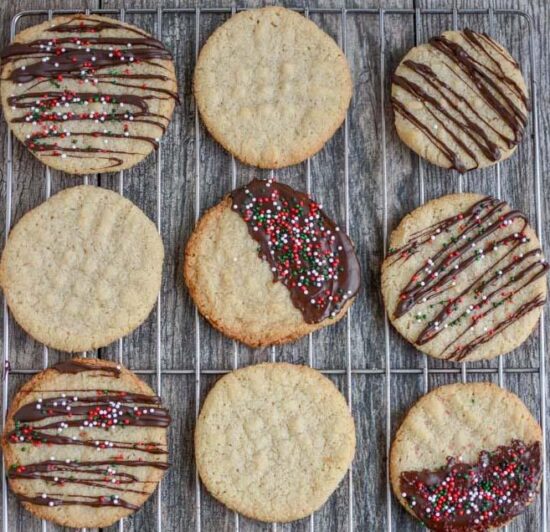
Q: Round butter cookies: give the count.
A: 9